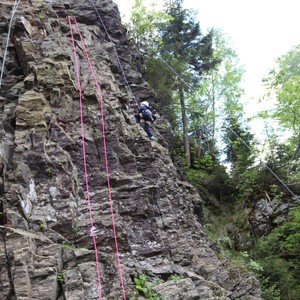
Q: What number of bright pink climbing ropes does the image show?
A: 2